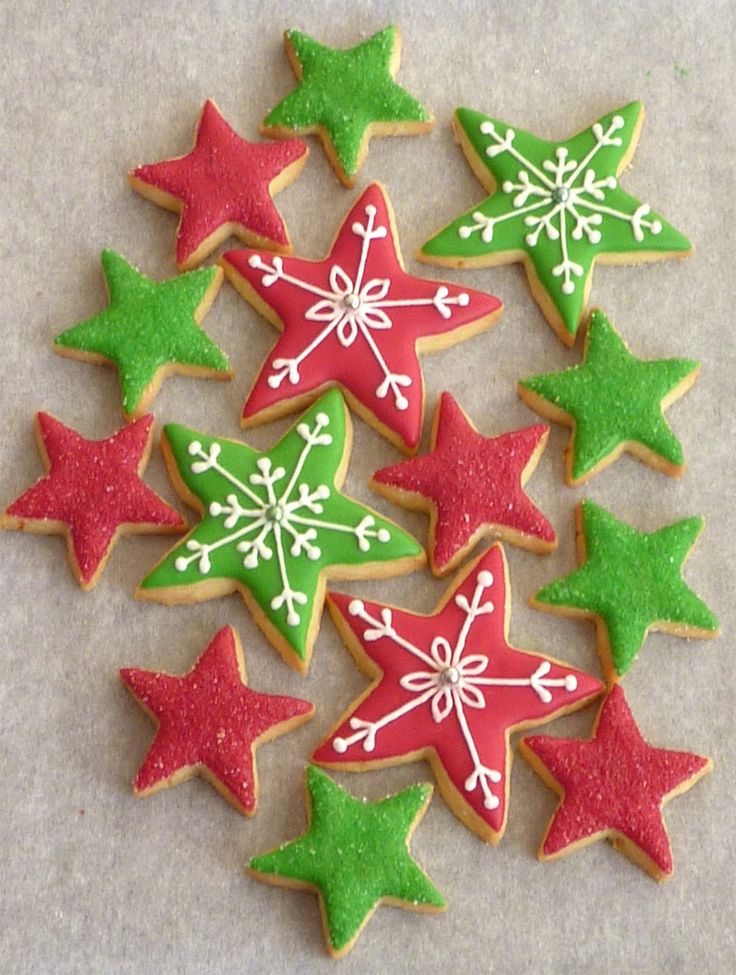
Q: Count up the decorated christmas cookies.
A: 14